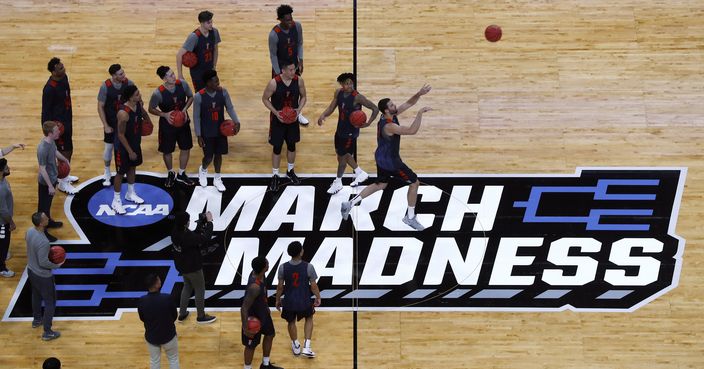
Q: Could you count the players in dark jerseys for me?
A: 12